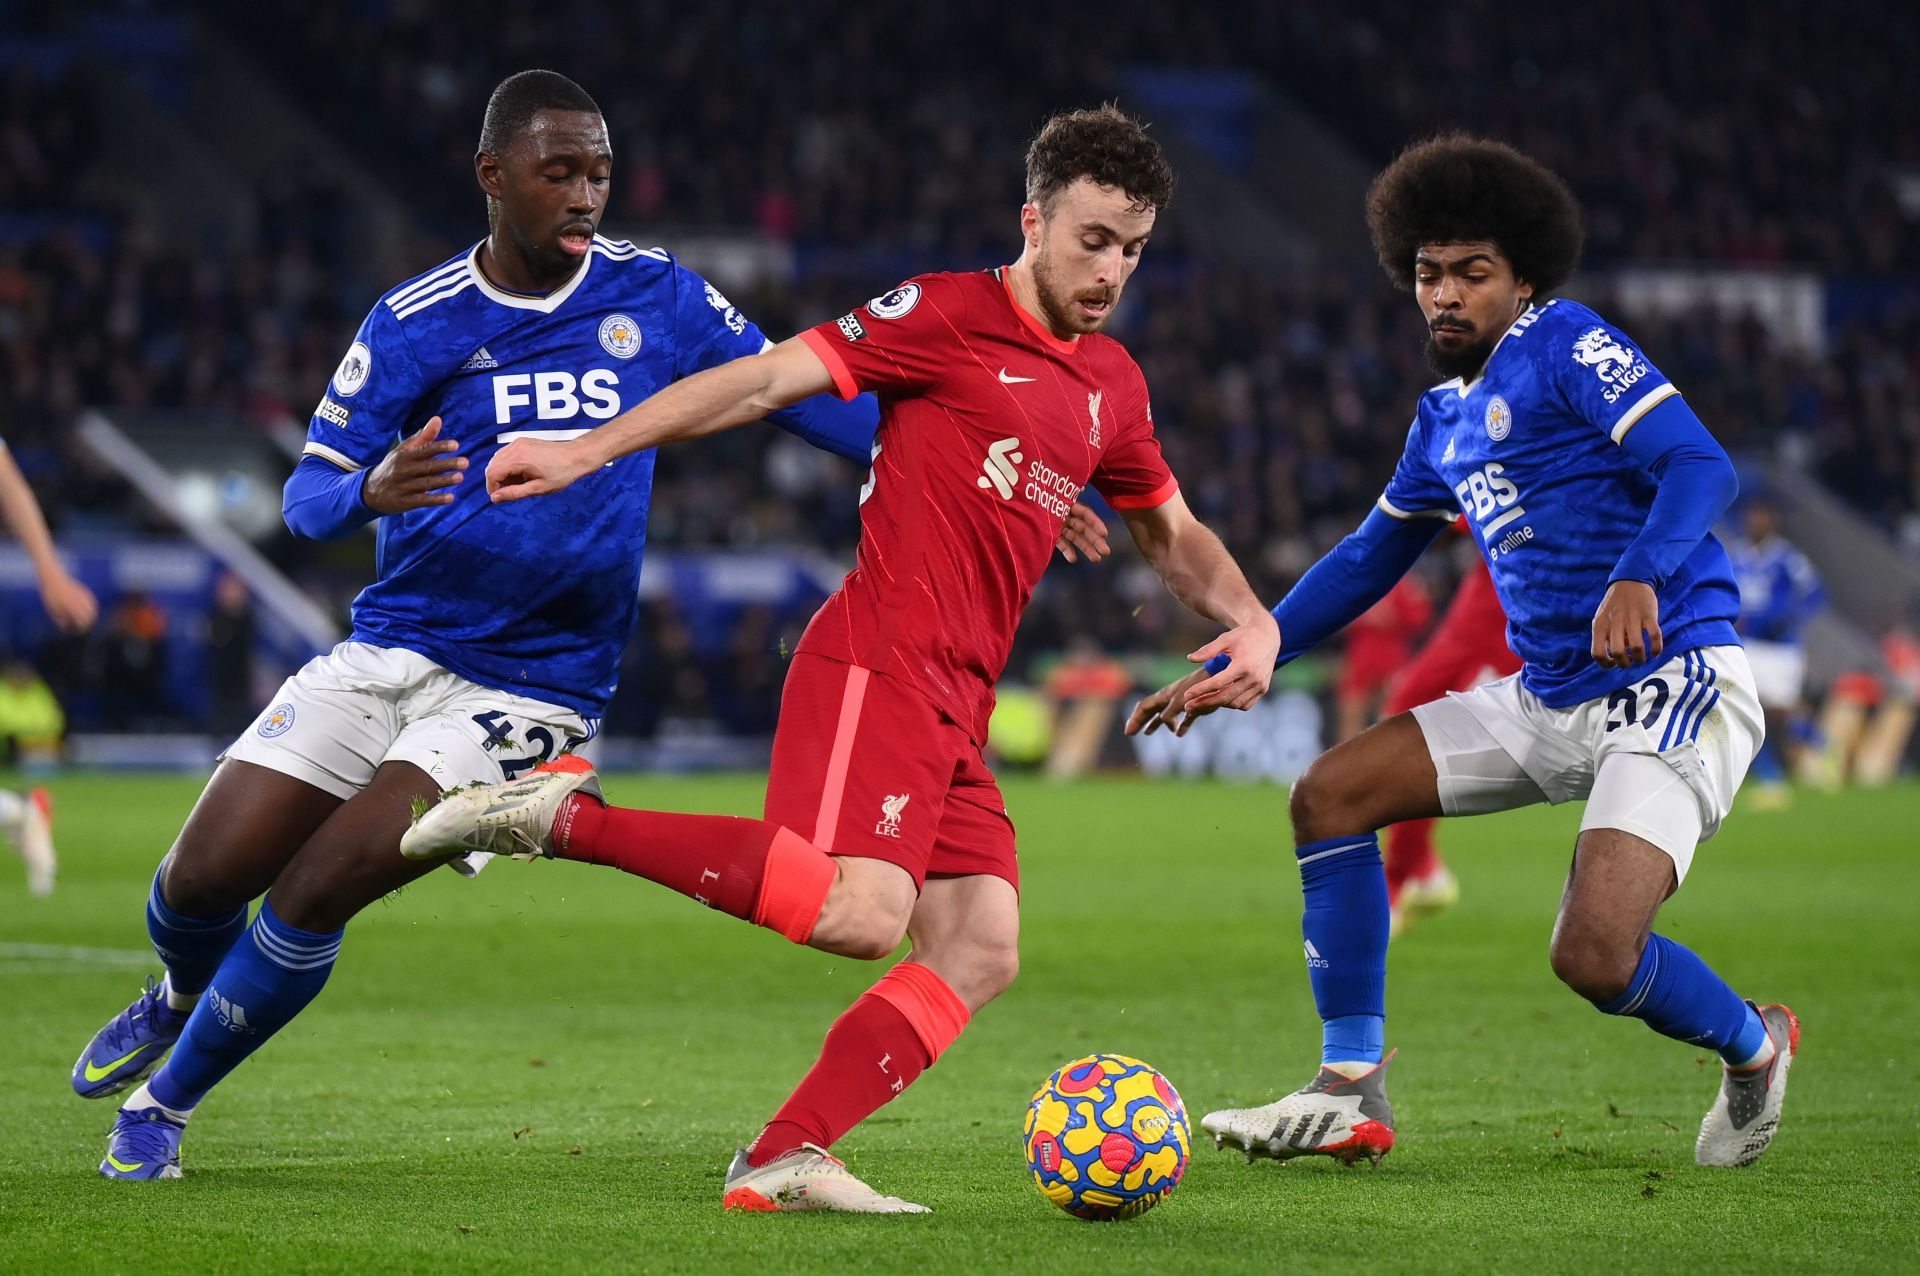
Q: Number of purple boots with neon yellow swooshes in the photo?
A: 2